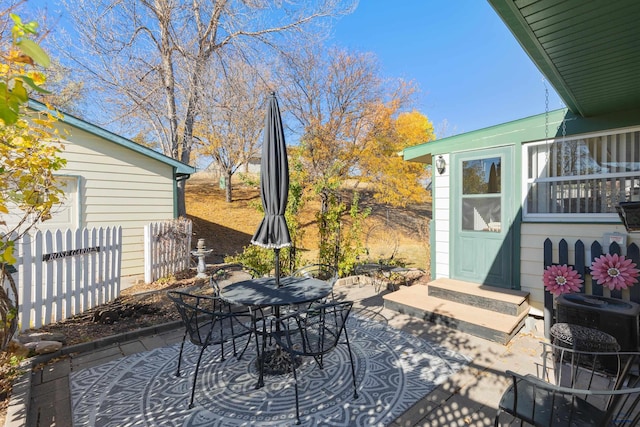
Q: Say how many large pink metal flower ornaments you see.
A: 2